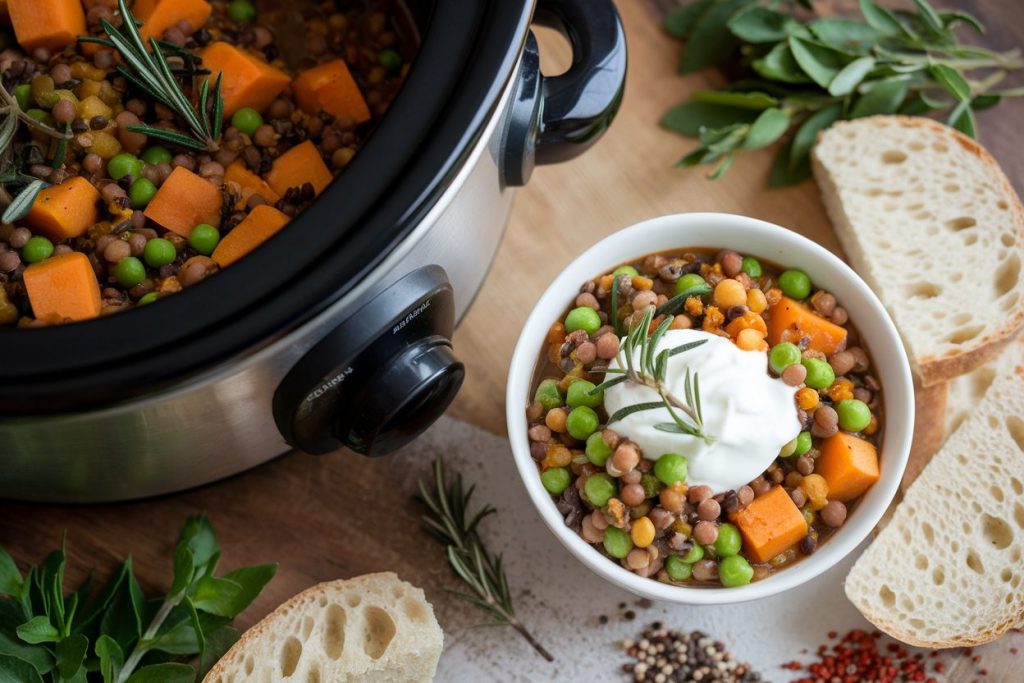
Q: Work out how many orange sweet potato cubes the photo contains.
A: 13